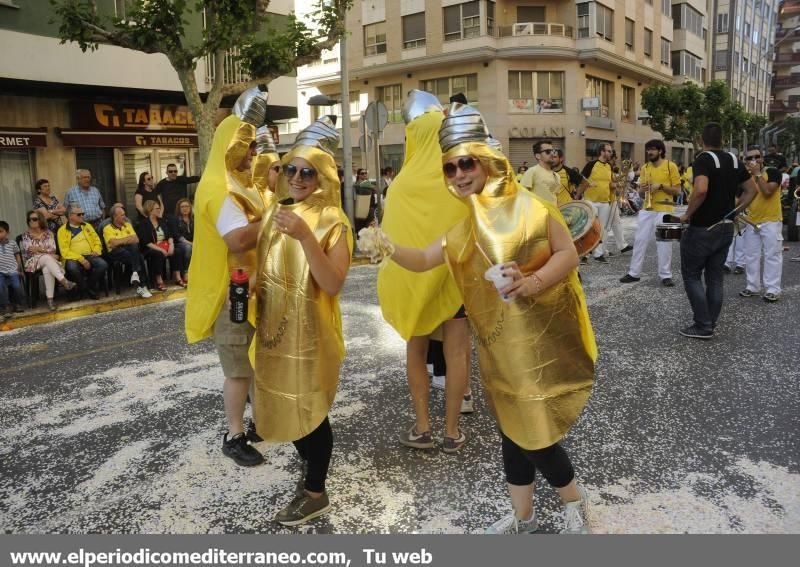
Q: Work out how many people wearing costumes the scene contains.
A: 5